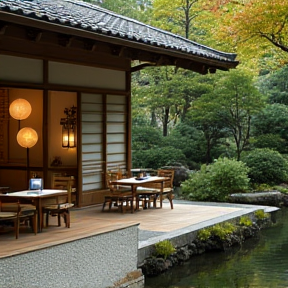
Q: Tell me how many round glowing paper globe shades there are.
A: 2